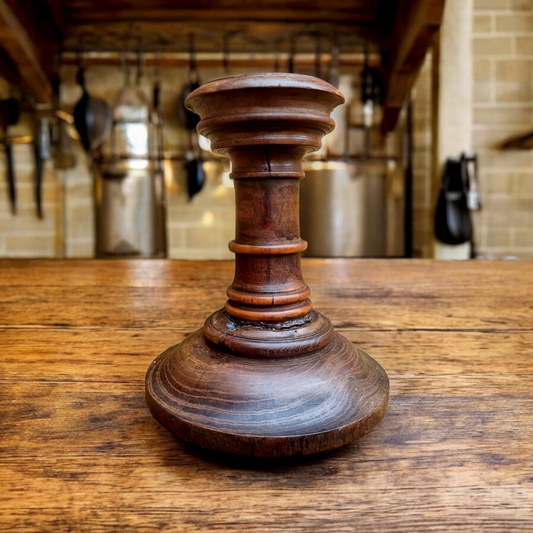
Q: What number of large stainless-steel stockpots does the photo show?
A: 2